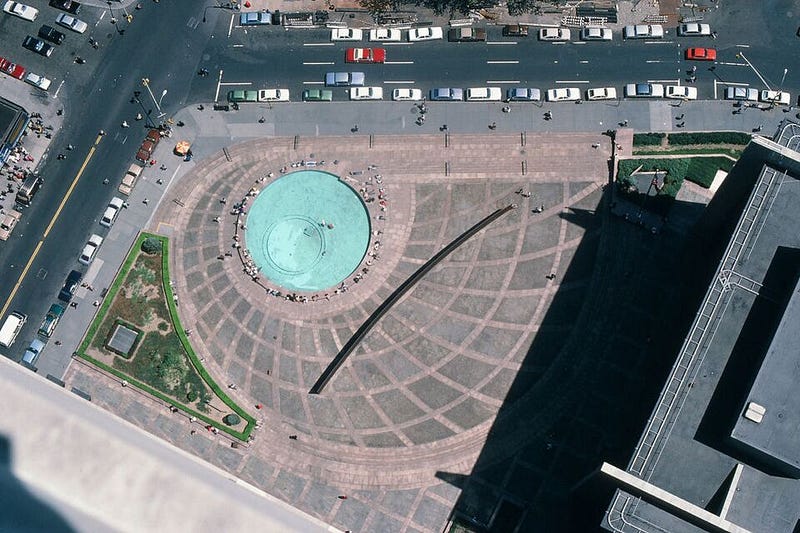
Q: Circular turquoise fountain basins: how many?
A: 1